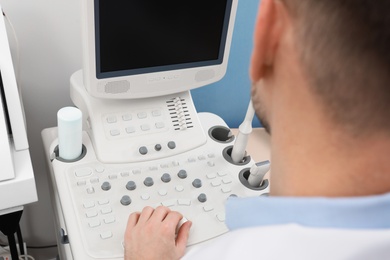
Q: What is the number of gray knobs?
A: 11